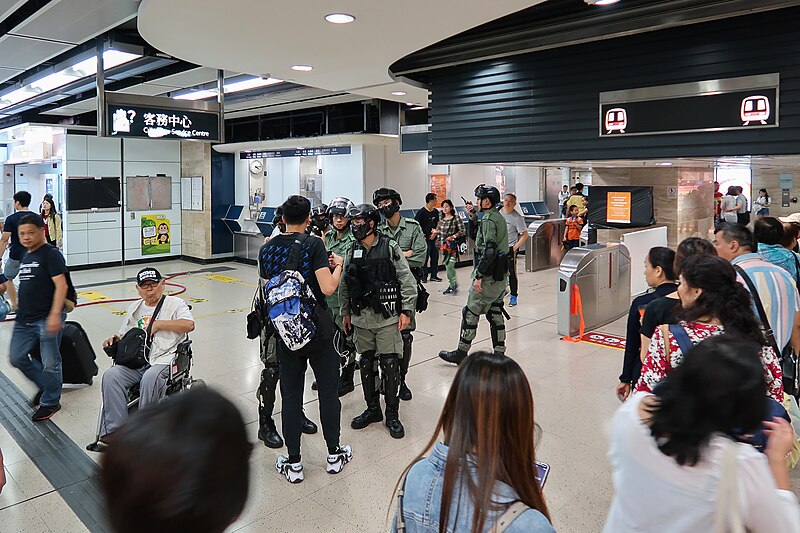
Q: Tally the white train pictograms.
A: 2